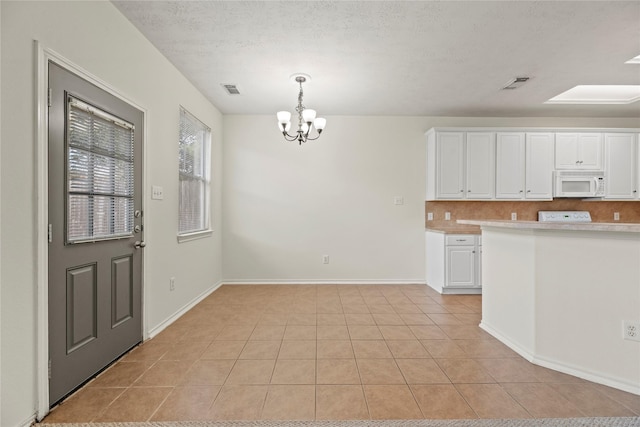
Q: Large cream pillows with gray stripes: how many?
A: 0